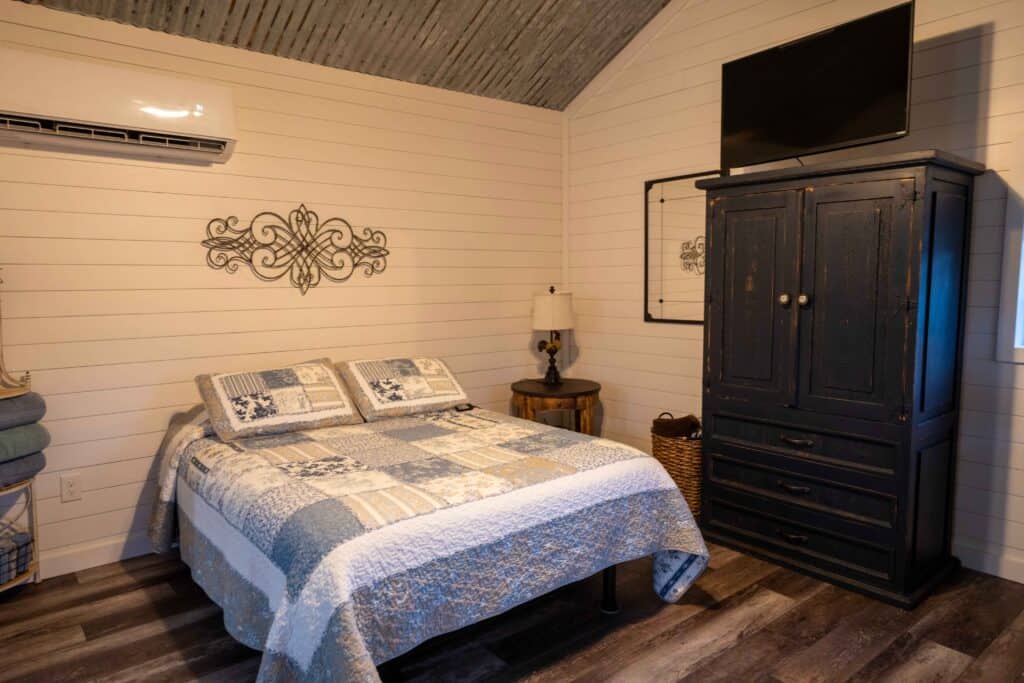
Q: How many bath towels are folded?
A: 3